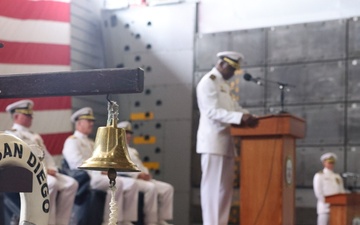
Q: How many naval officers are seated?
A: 3